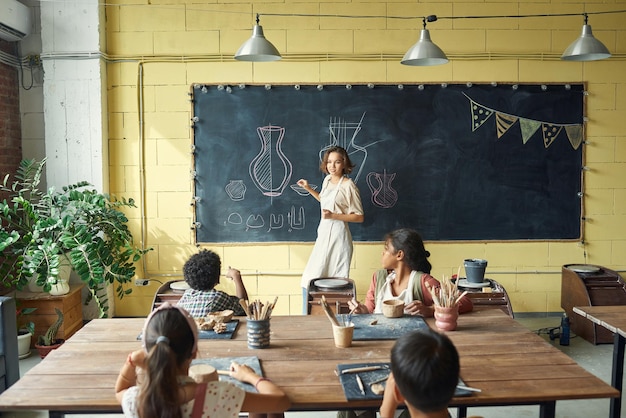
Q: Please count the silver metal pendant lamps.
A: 3